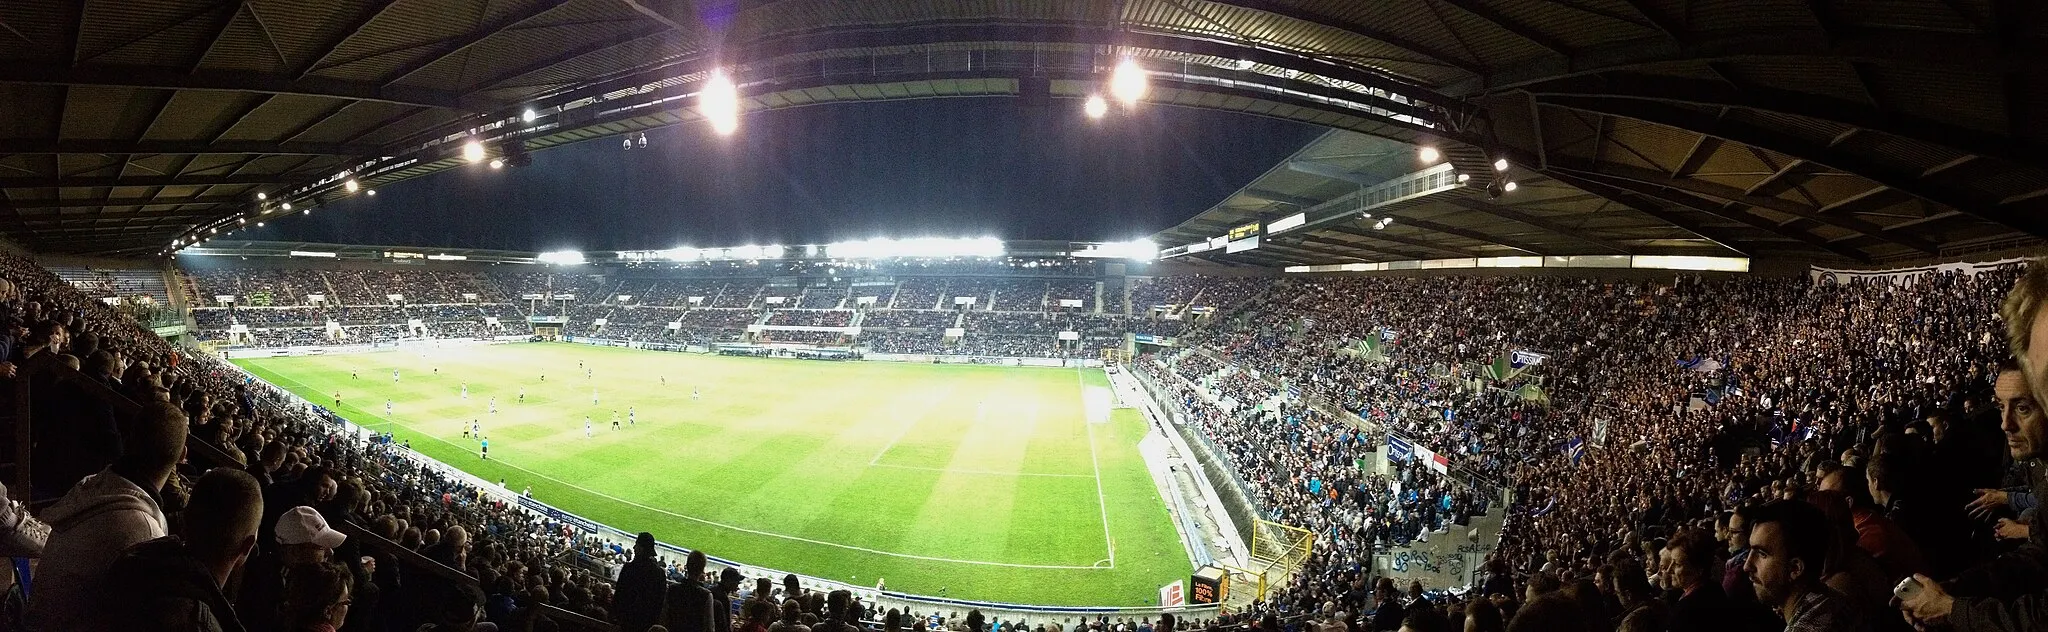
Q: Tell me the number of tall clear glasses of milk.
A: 0